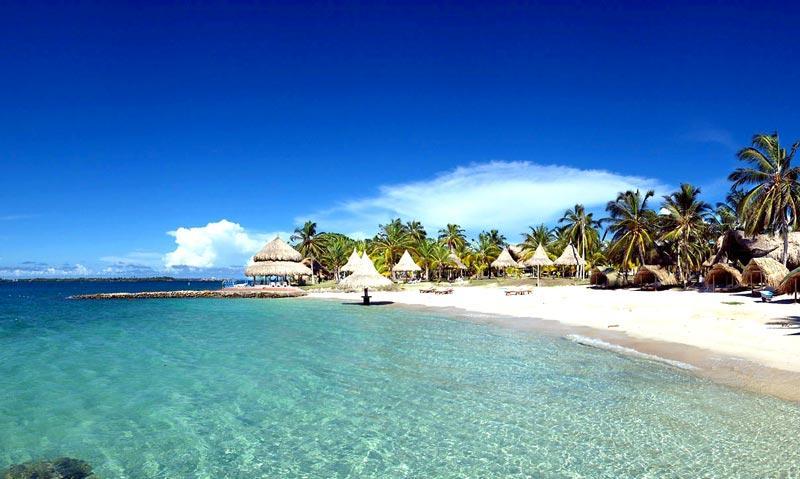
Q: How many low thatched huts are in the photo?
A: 5